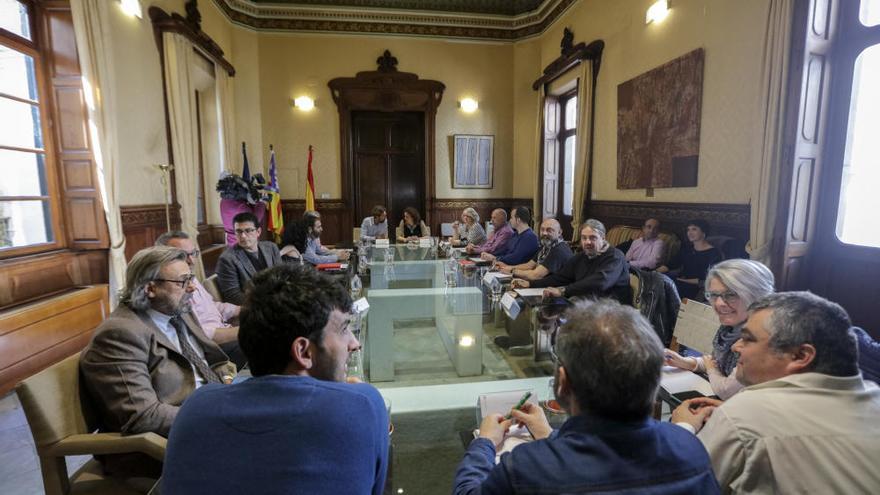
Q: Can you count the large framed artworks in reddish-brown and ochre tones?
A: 1